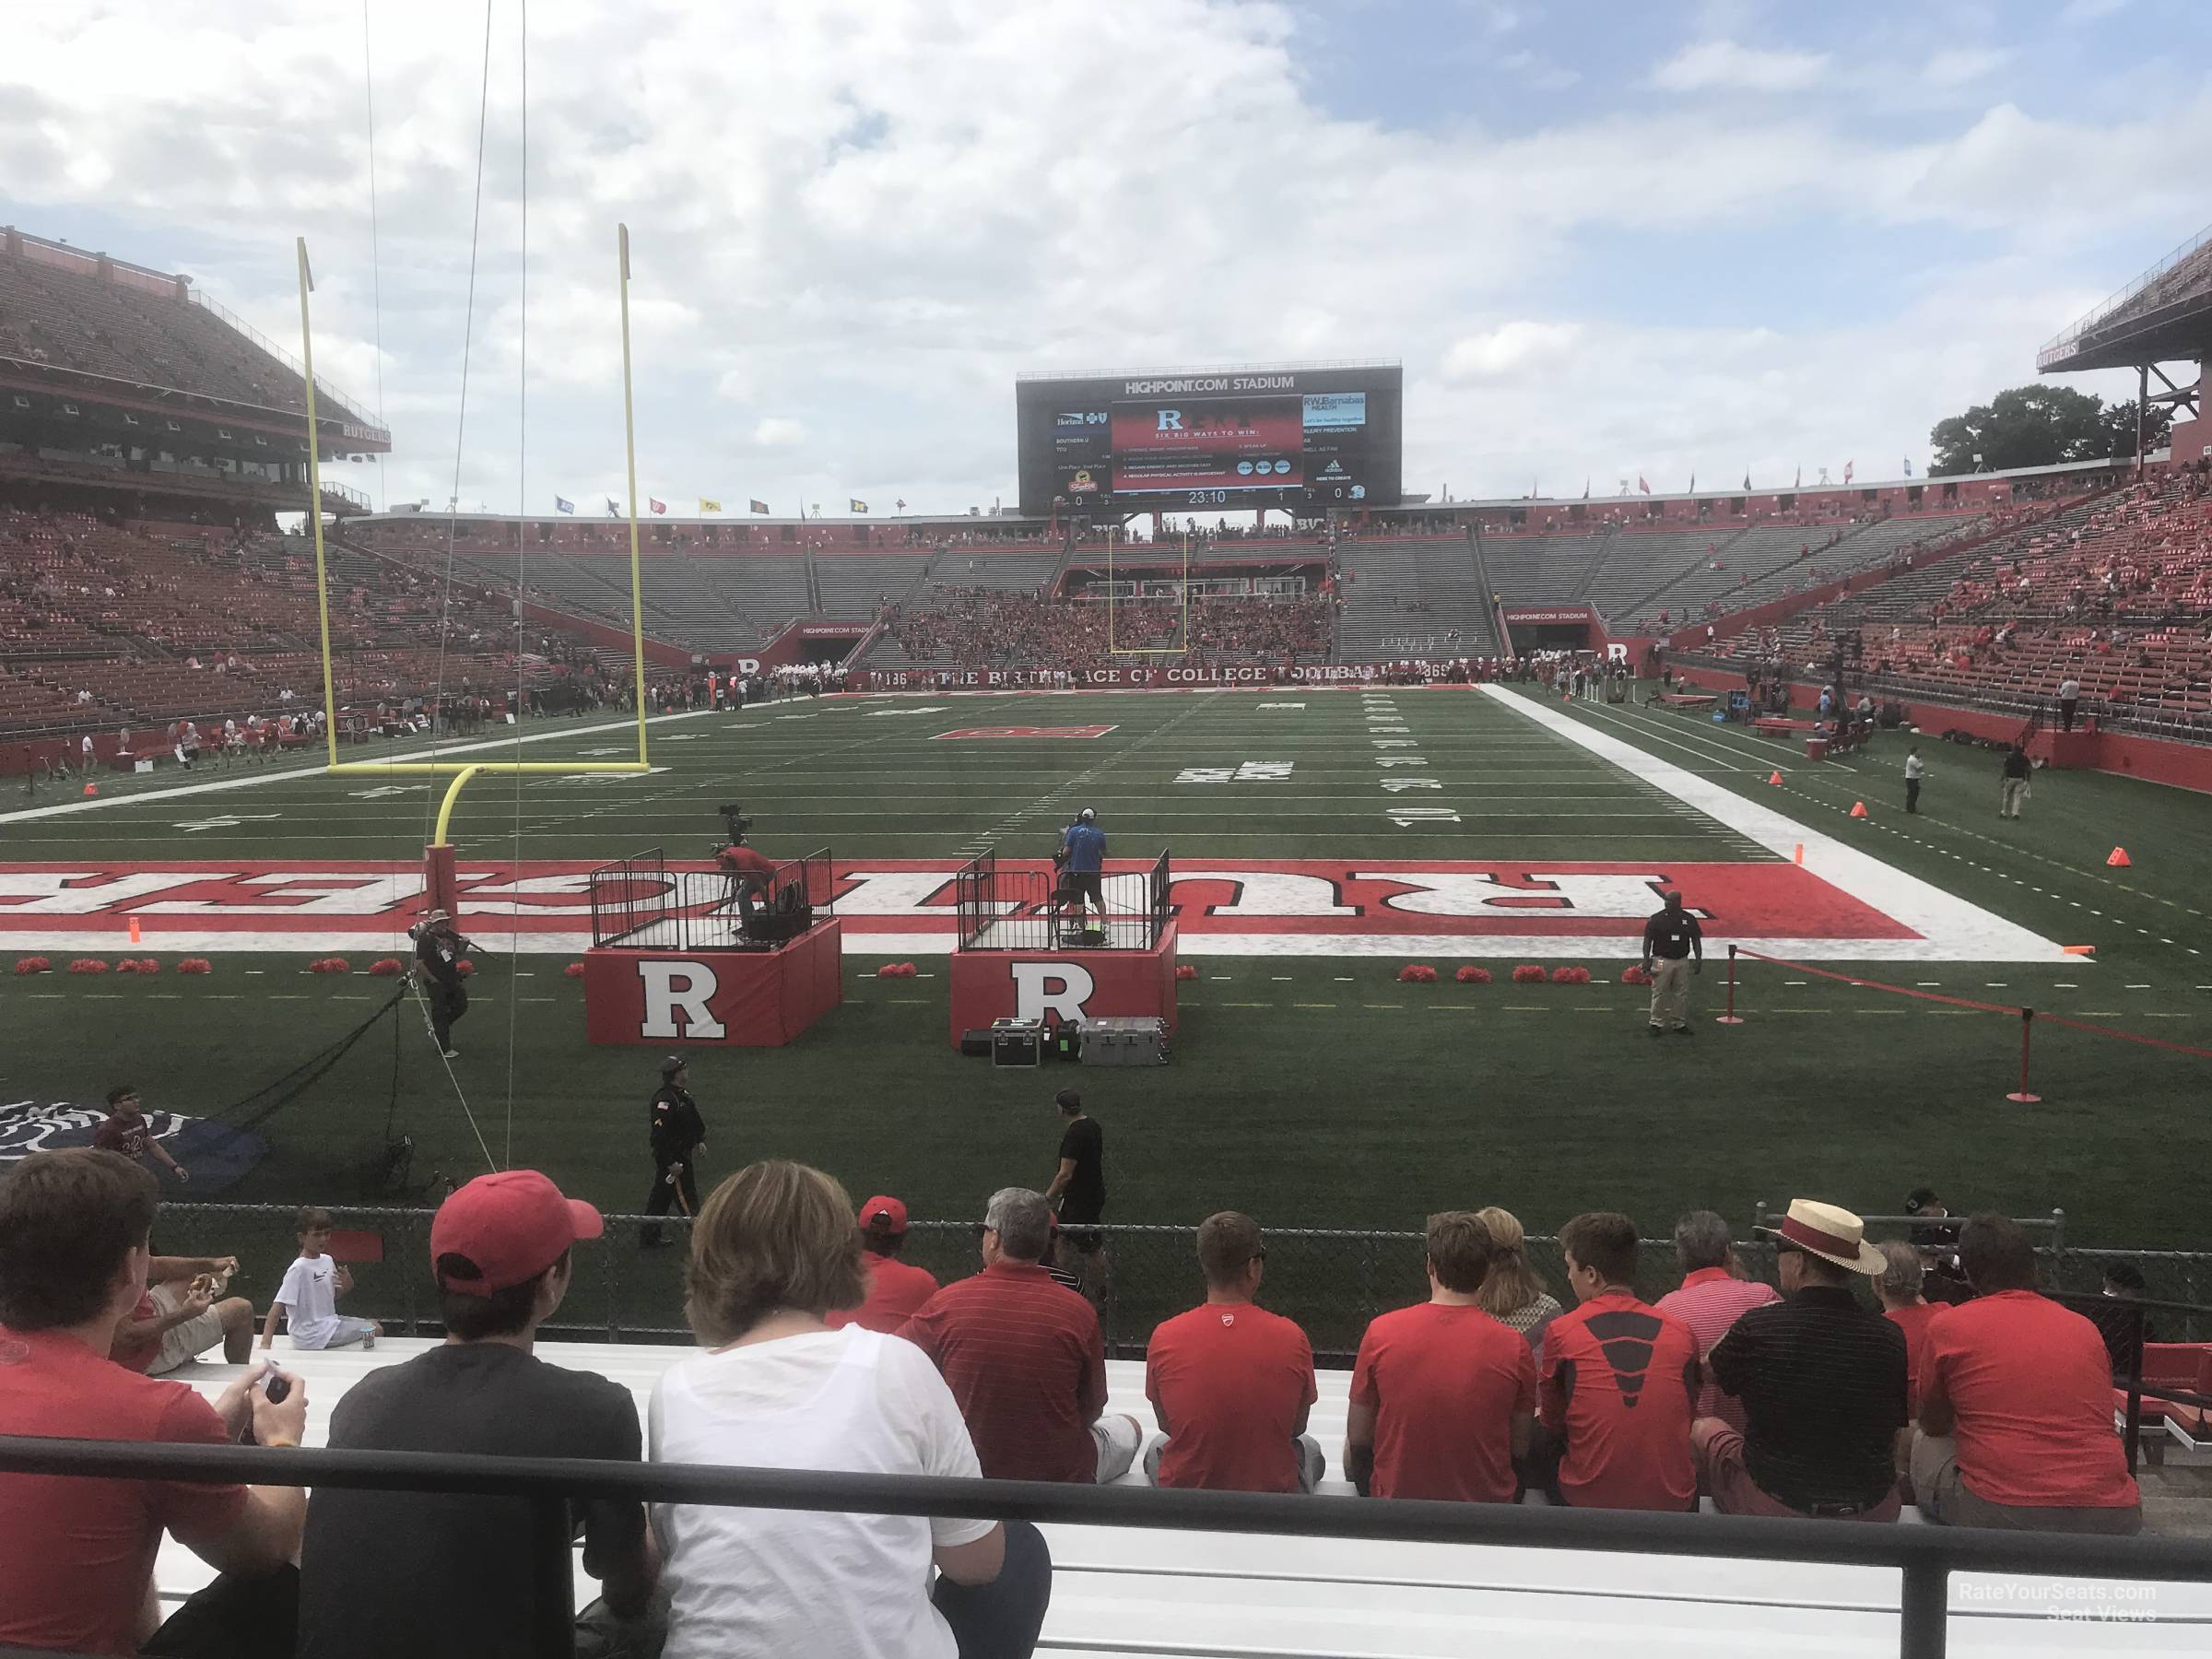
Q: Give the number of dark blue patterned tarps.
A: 1